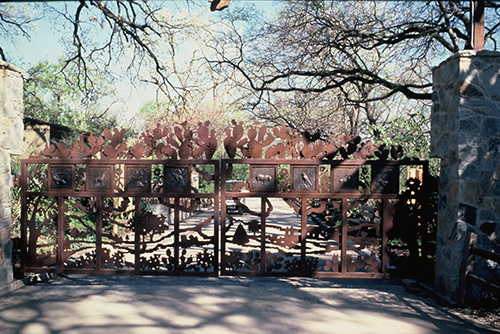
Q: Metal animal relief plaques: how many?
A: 8